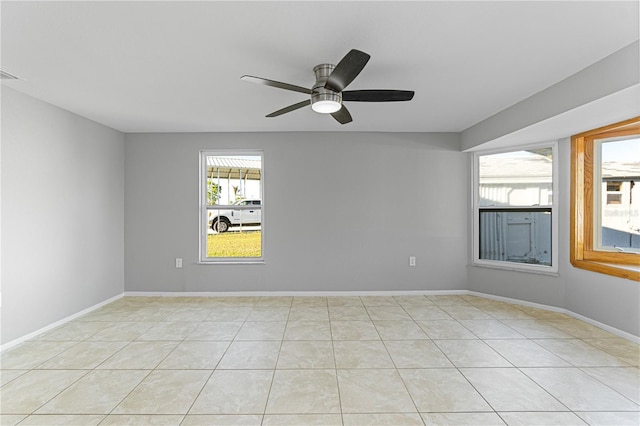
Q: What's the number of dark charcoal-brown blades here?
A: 5